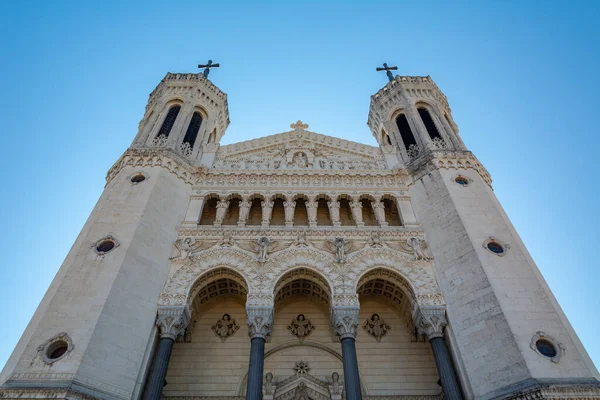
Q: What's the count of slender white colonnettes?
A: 8